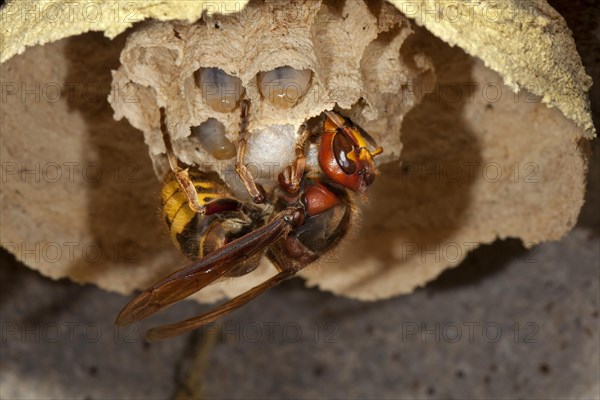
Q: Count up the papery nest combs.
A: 1